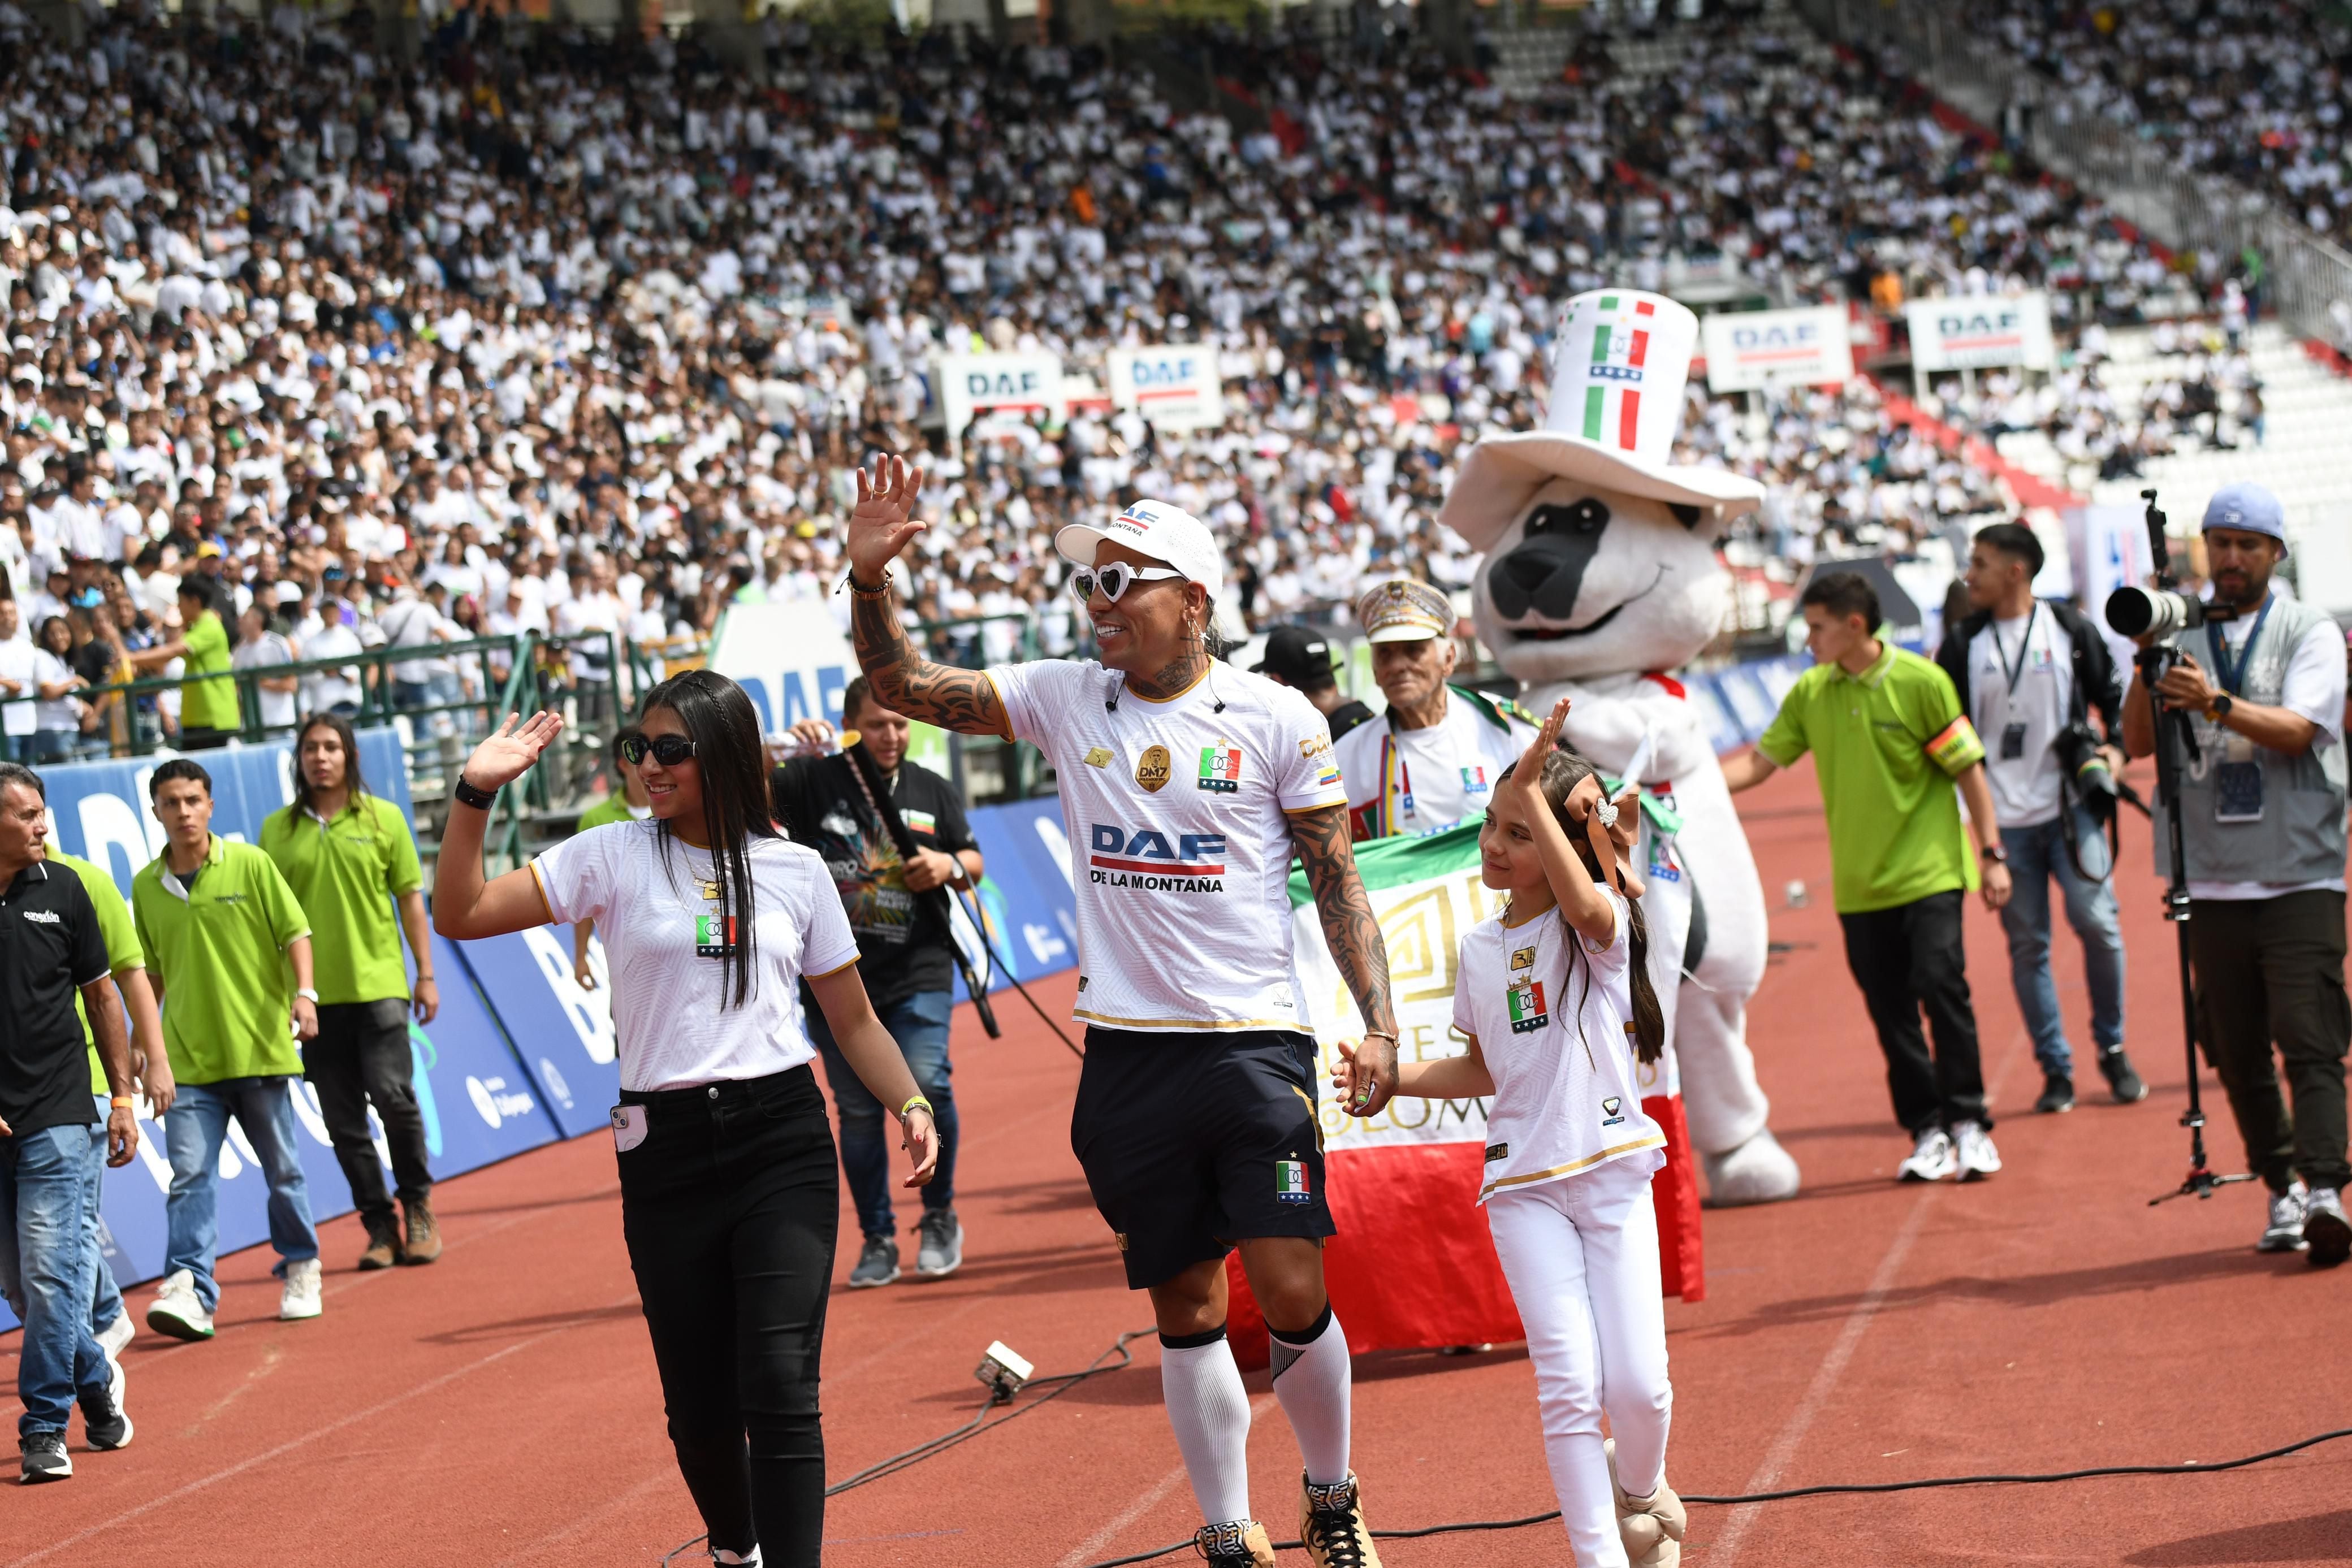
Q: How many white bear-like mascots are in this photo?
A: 1